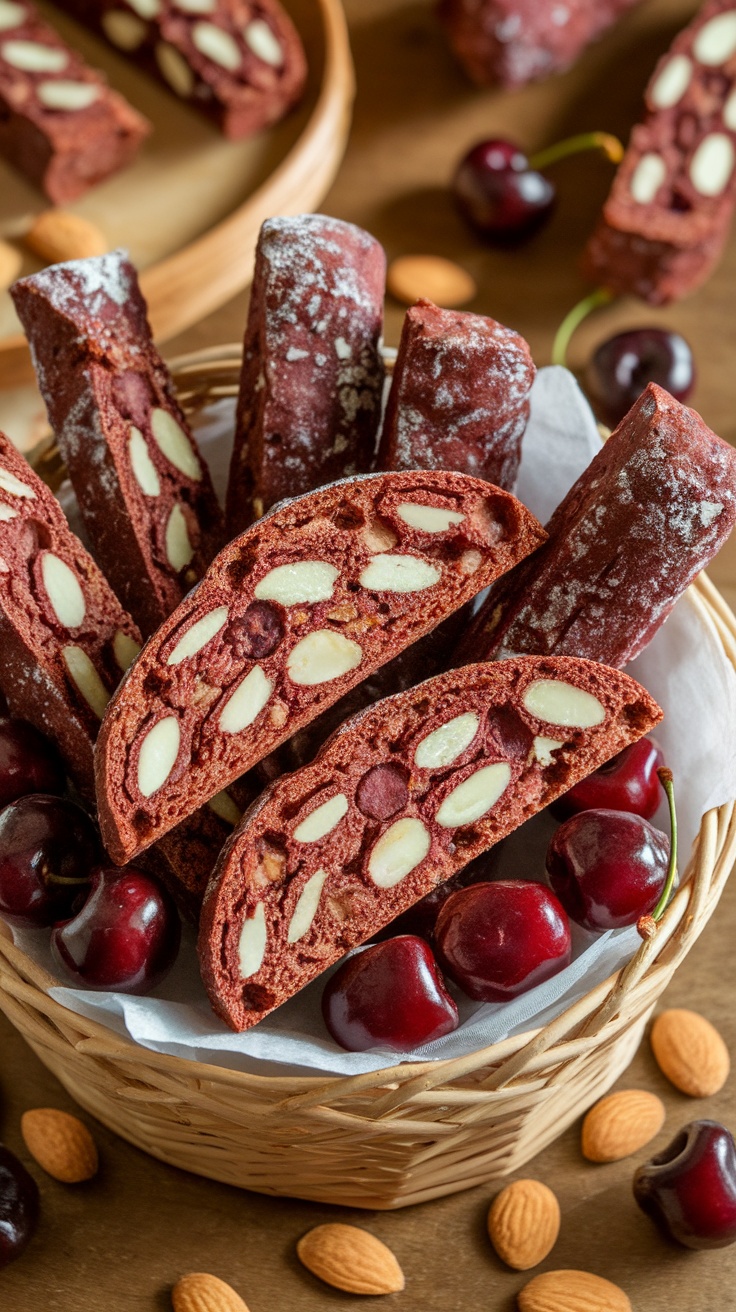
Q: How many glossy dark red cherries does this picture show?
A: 11